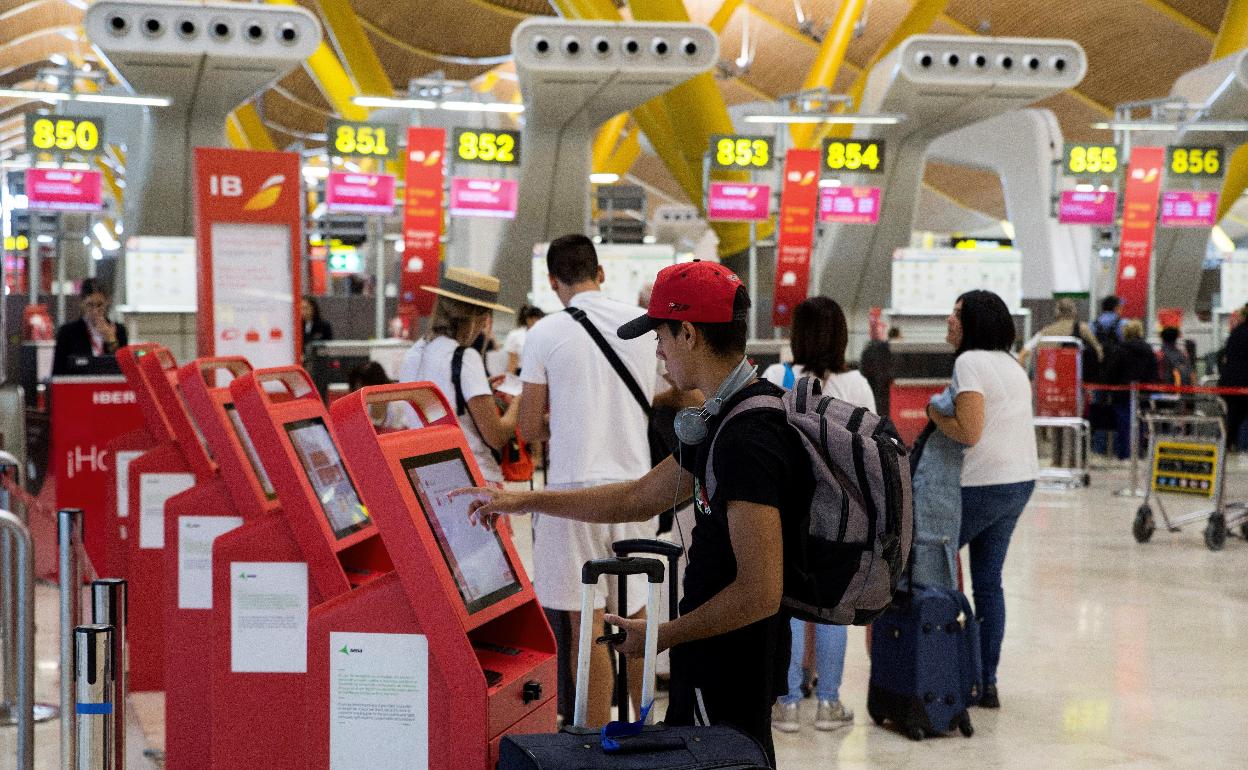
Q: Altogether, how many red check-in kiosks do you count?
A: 5